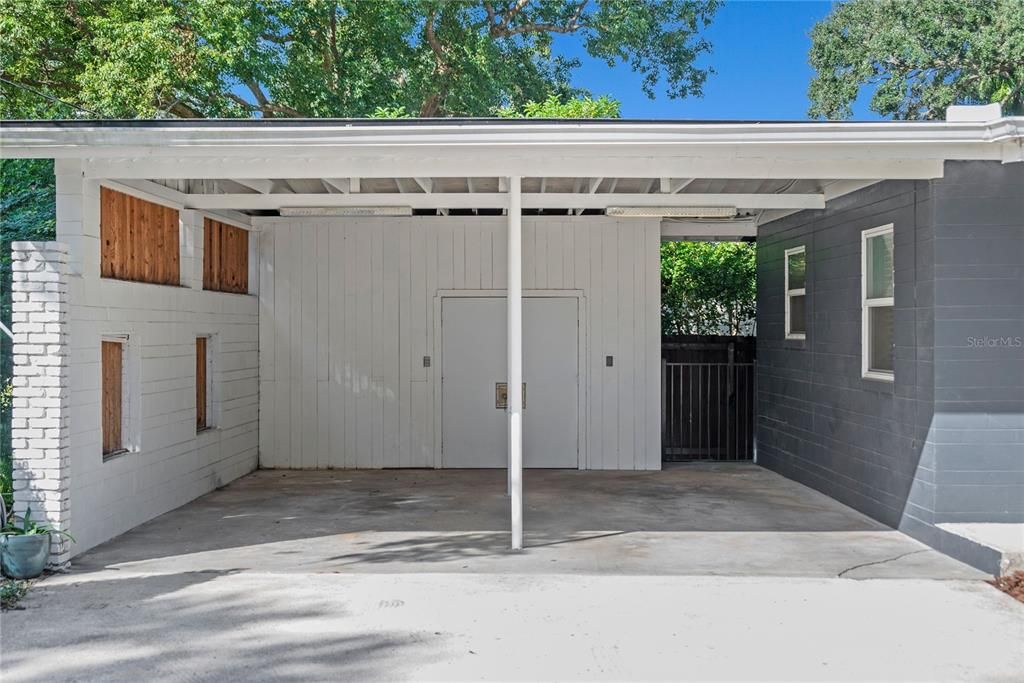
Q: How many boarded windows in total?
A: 4